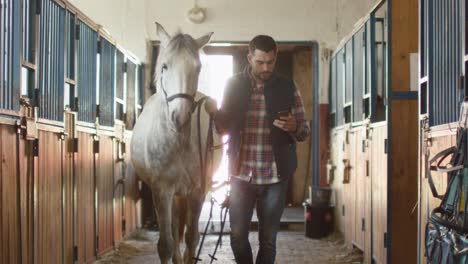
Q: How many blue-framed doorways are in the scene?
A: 1